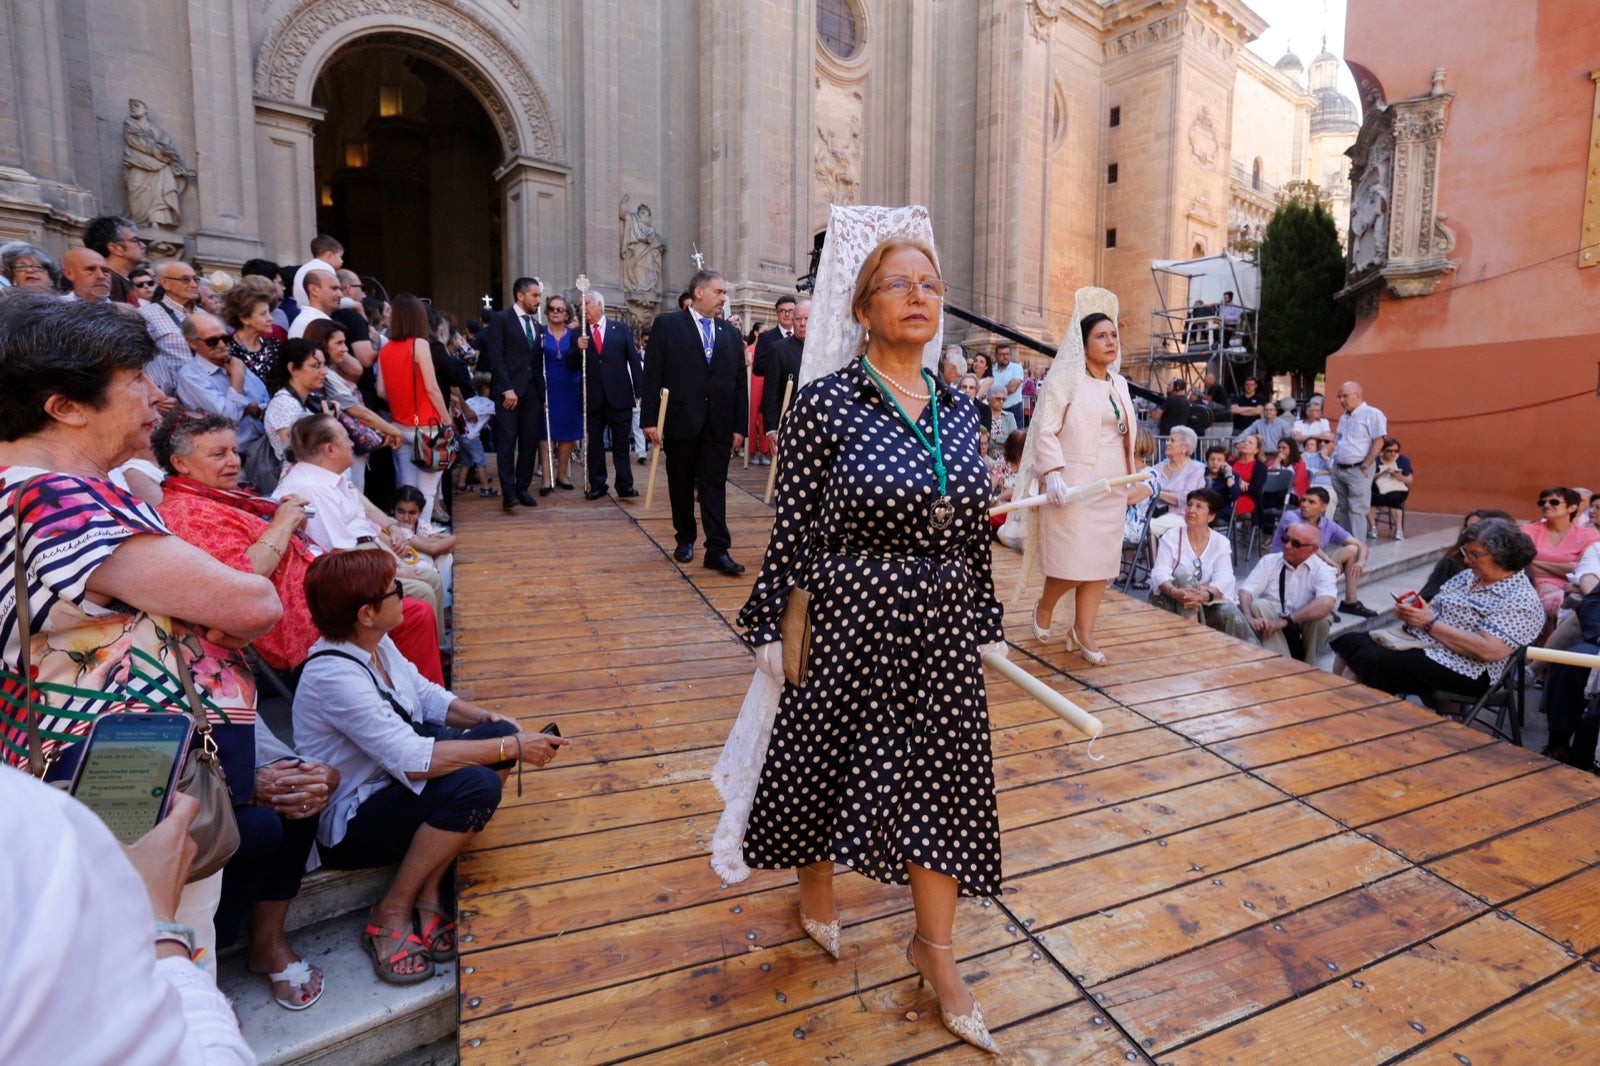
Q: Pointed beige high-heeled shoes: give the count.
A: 2